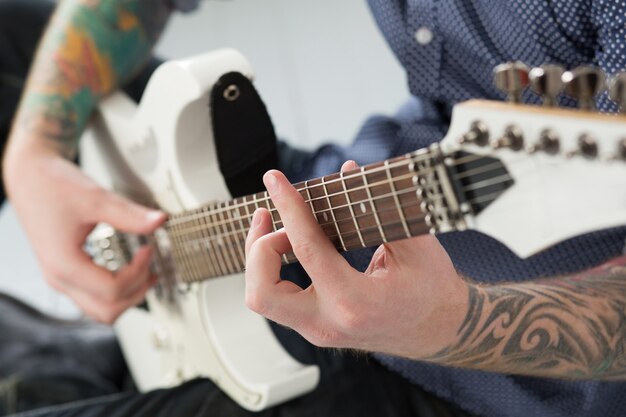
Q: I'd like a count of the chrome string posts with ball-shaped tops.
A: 5